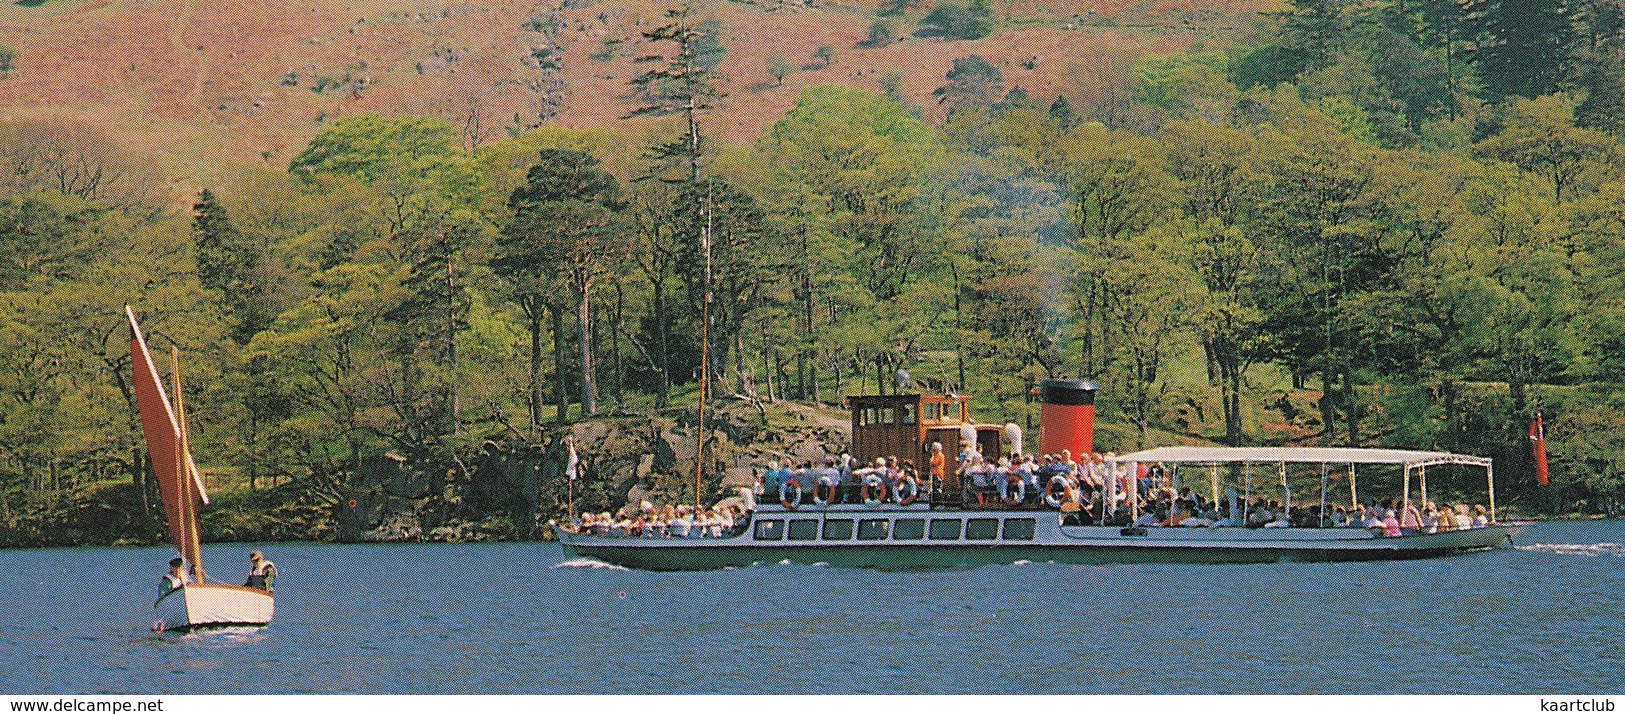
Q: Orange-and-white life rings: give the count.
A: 6